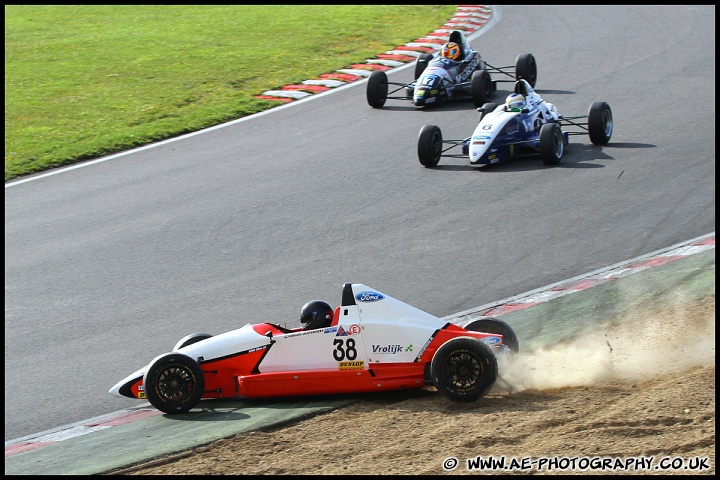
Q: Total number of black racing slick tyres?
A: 12